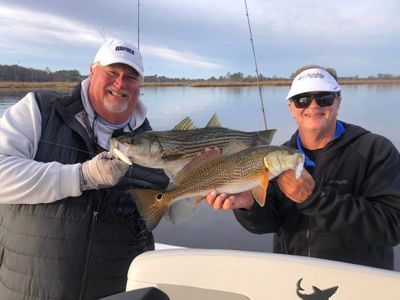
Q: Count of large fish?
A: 2